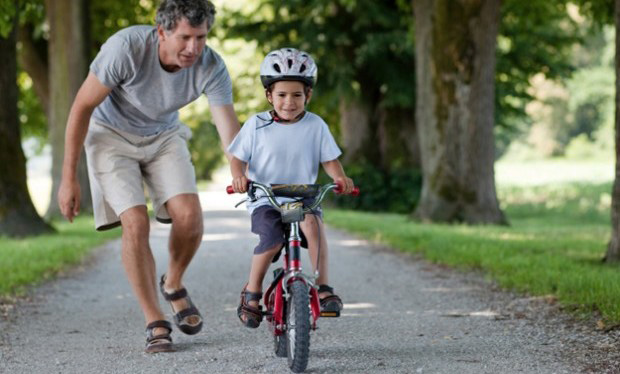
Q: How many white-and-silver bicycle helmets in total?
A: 1